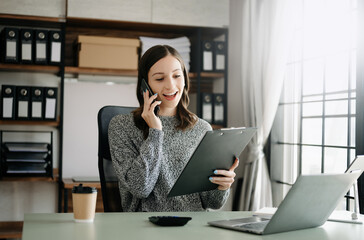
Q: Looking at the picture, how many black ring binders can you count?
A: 12